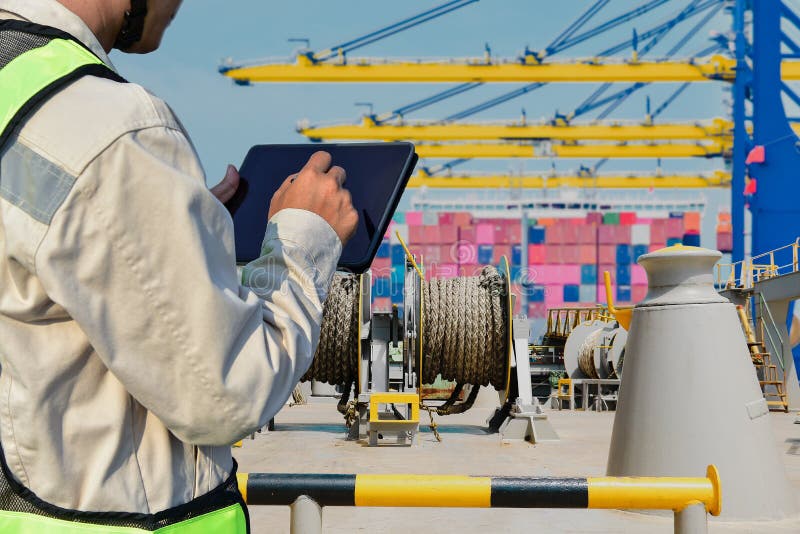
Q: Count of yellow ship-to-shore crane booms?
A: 4